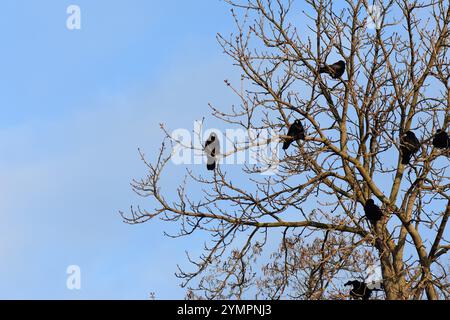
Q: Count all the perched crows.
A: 7